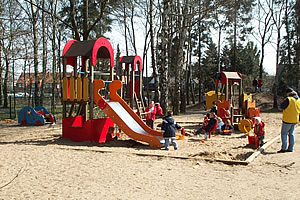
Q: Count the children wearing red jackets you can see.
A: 2